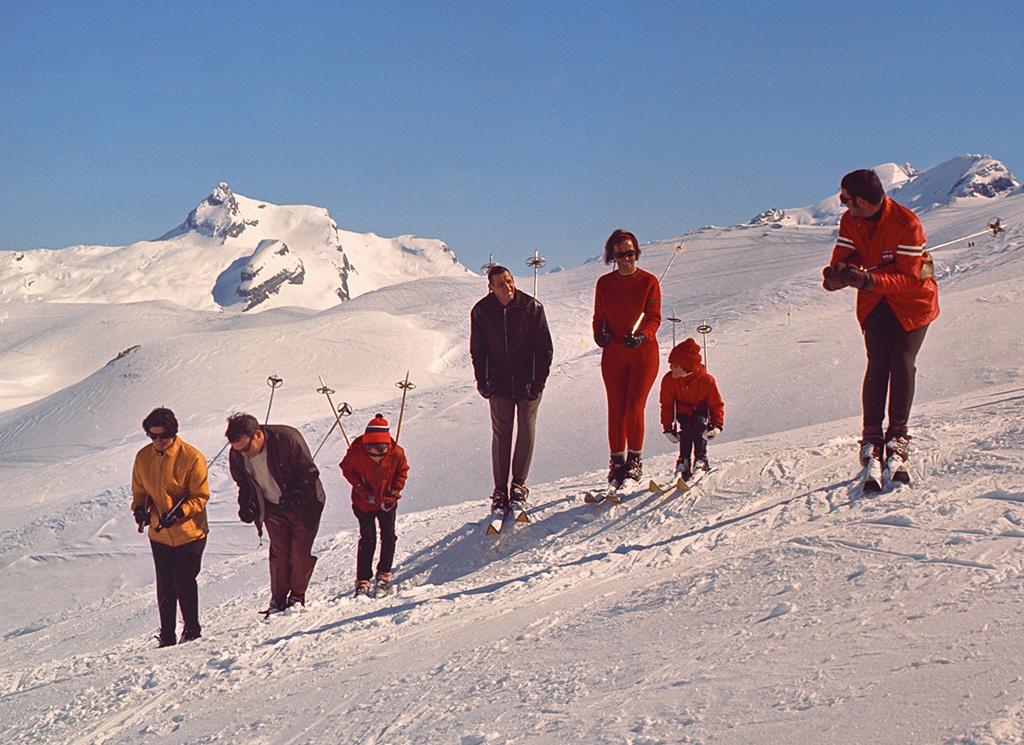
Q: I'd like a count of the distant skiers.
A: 2